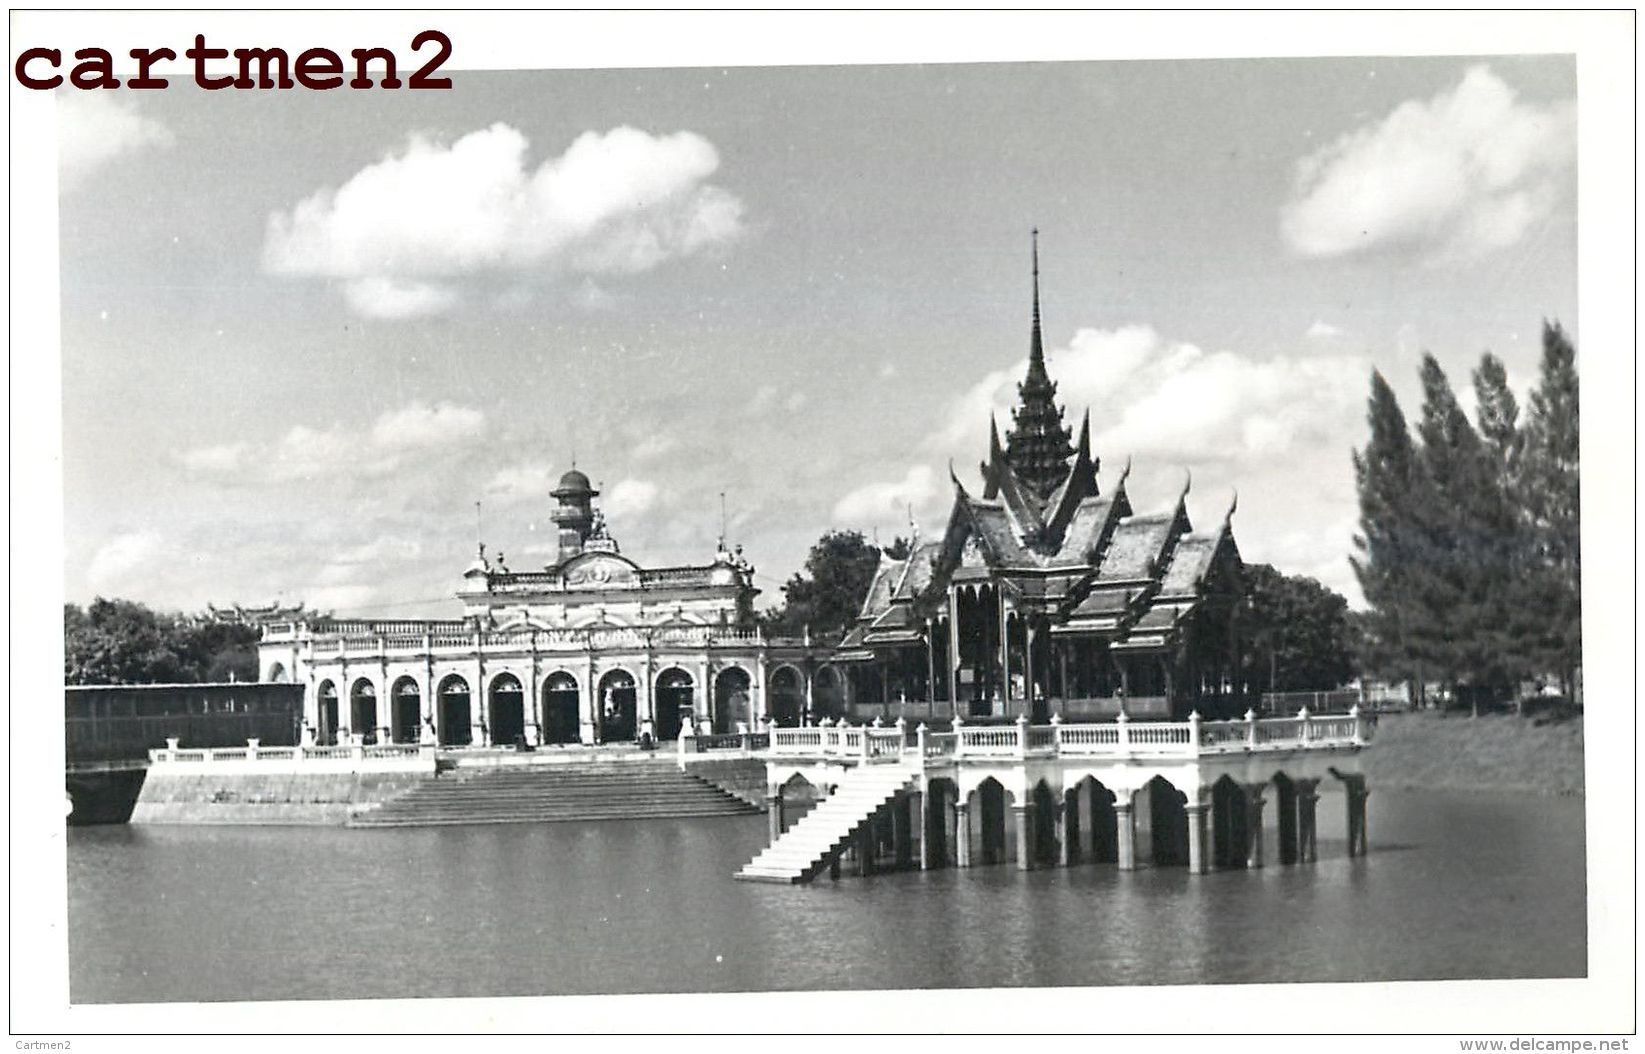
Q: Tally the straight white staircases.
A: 1